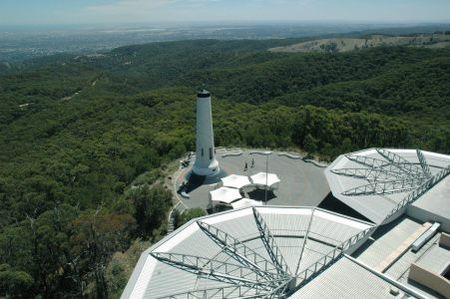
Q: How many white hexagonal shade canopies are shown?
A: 4